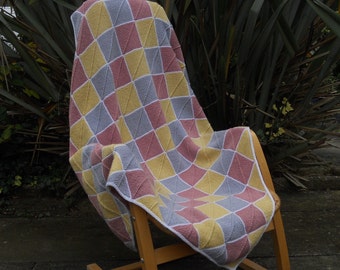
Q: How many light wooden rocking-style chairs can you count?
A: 1